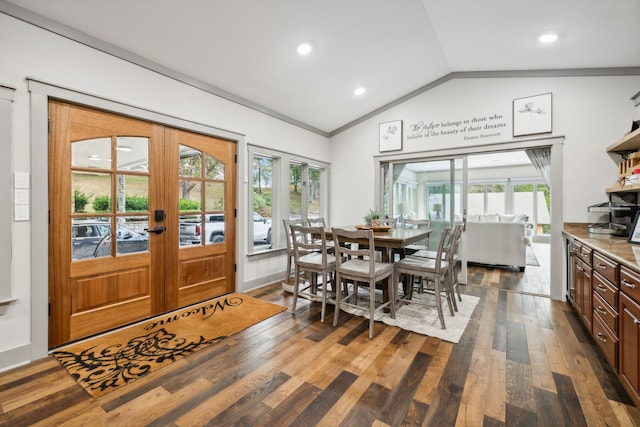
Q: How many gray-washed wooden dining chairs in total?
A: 8